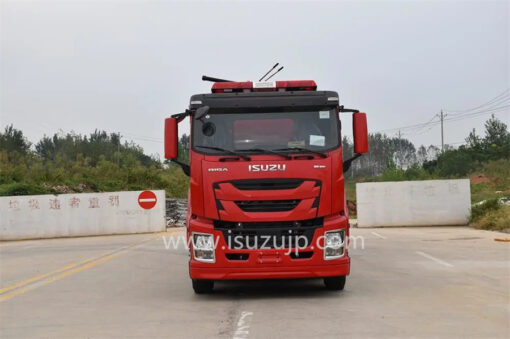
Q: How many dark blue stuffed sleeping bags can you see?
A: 0